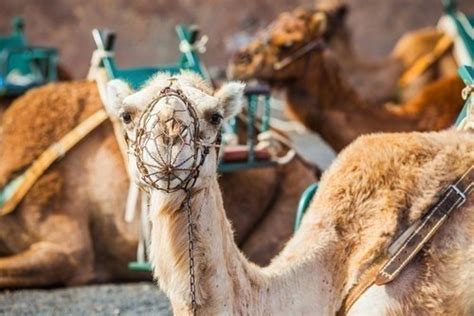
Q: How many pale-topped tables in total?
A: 0